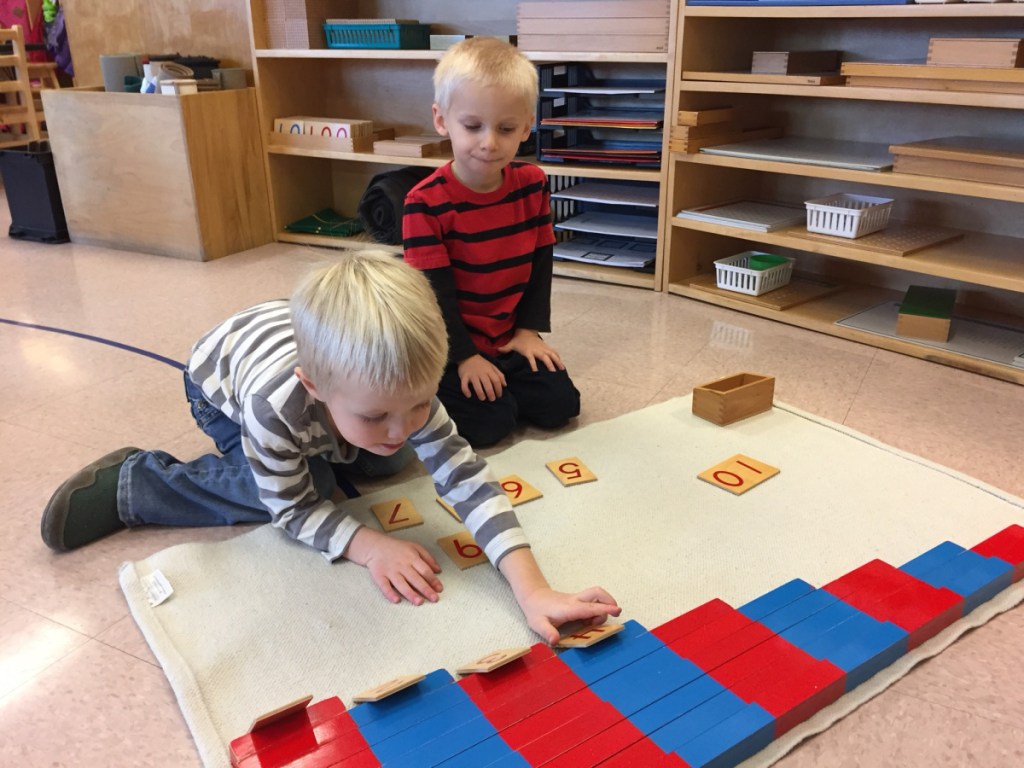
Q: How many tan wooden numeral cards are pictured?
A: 10